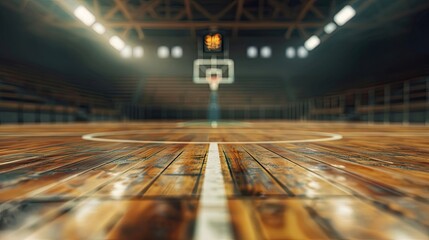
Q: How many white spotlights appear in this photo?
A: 14